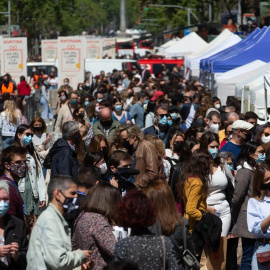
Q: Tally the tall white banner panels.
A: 5